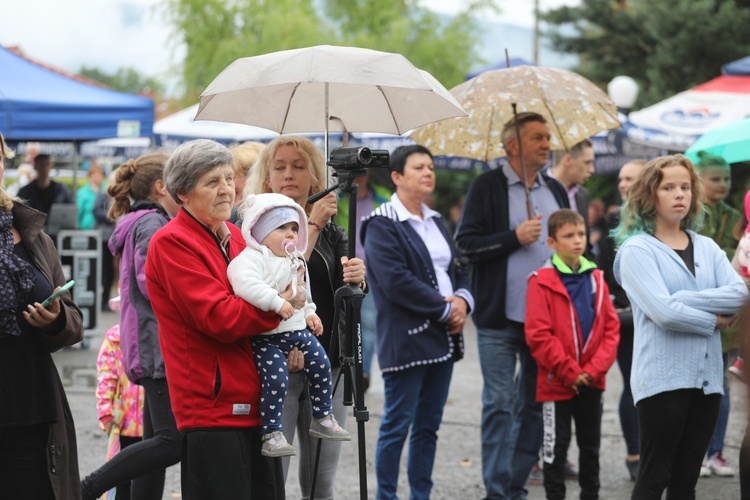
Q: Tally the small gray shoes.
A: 2